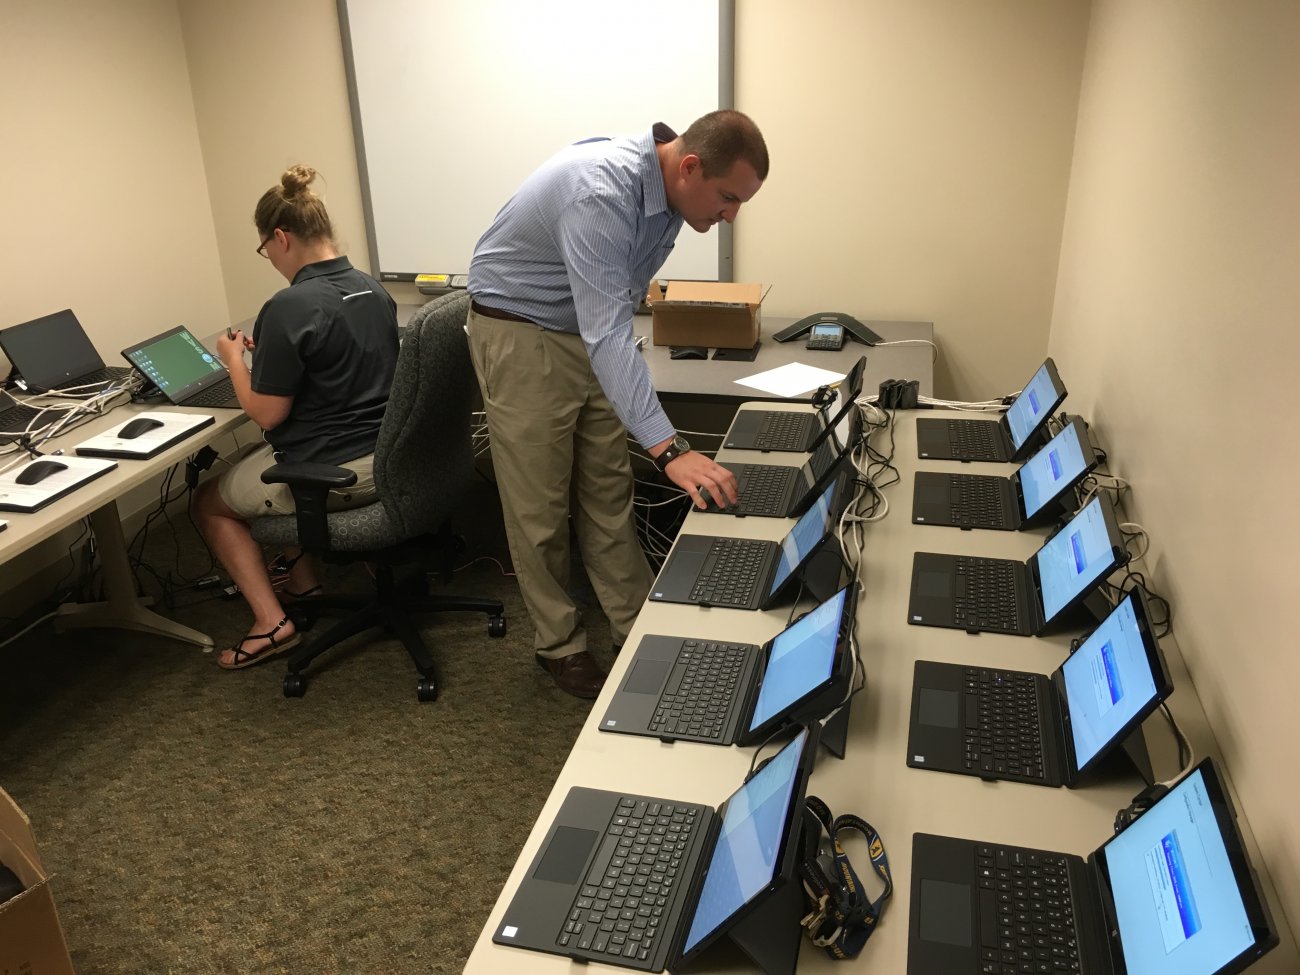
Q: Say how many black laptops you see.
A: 13